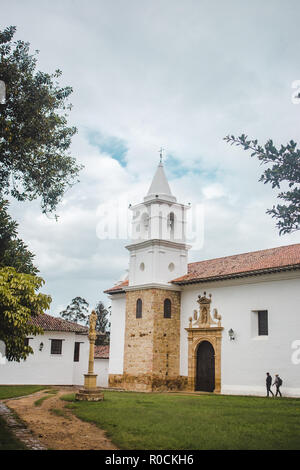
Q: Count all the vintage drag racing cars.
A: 0